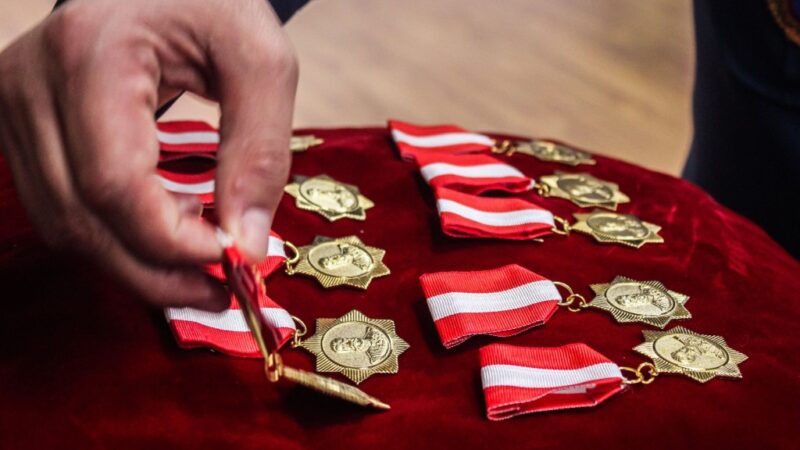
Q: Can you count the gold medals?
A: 10